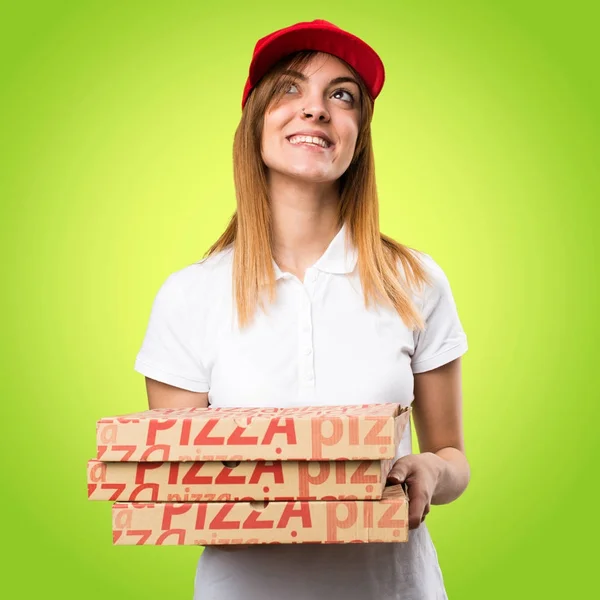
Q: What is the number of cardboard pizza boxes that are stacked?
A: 3